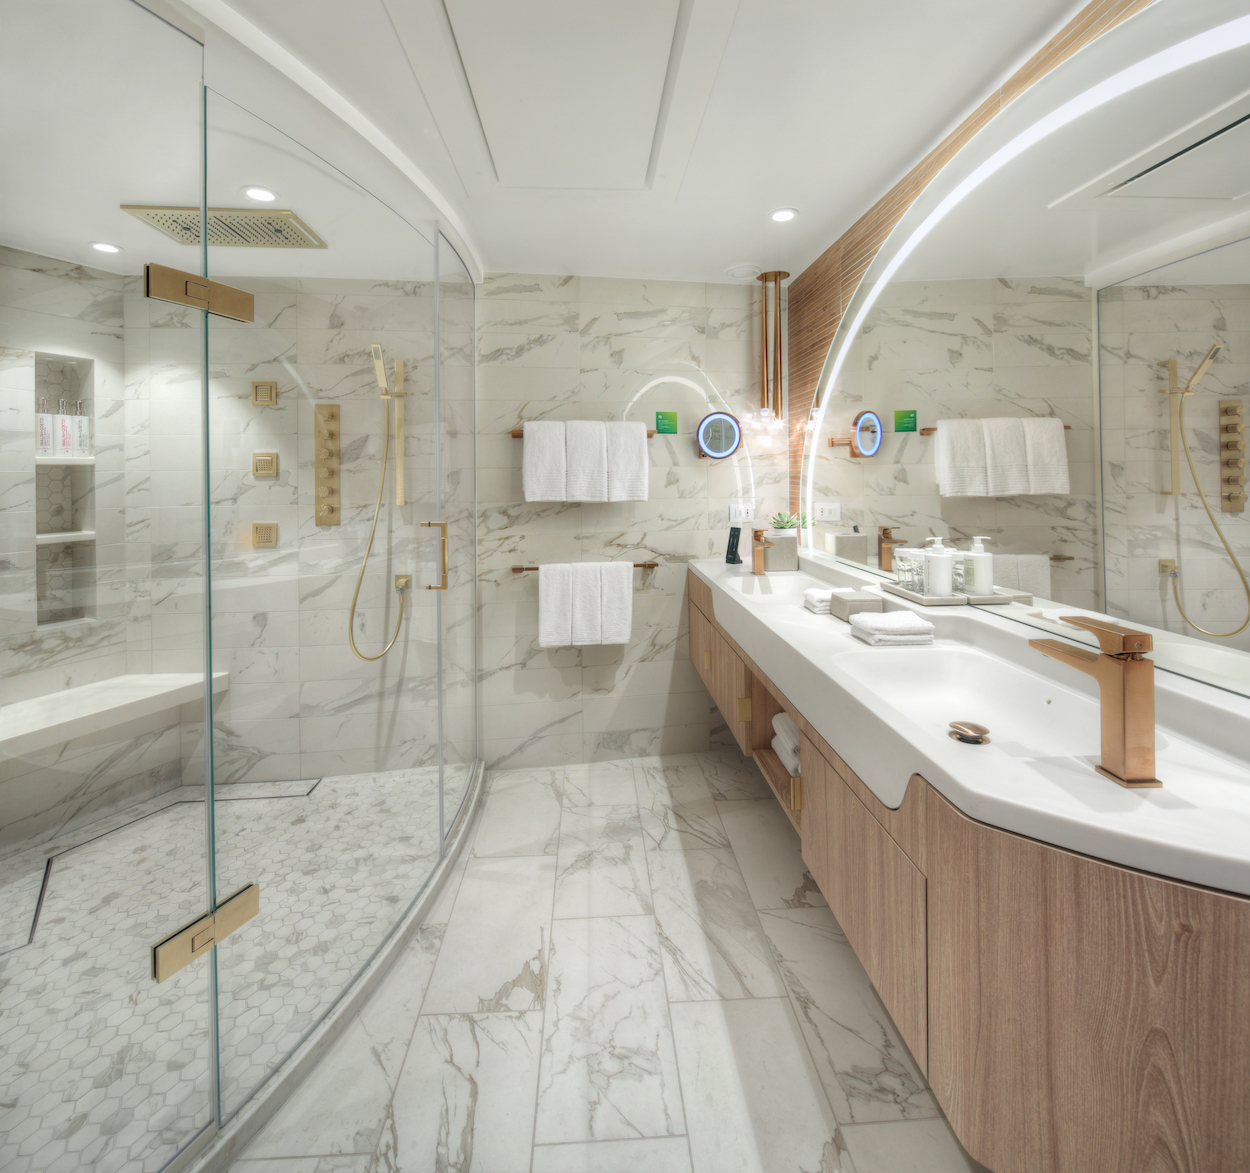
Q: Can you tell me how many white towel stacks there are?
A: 3